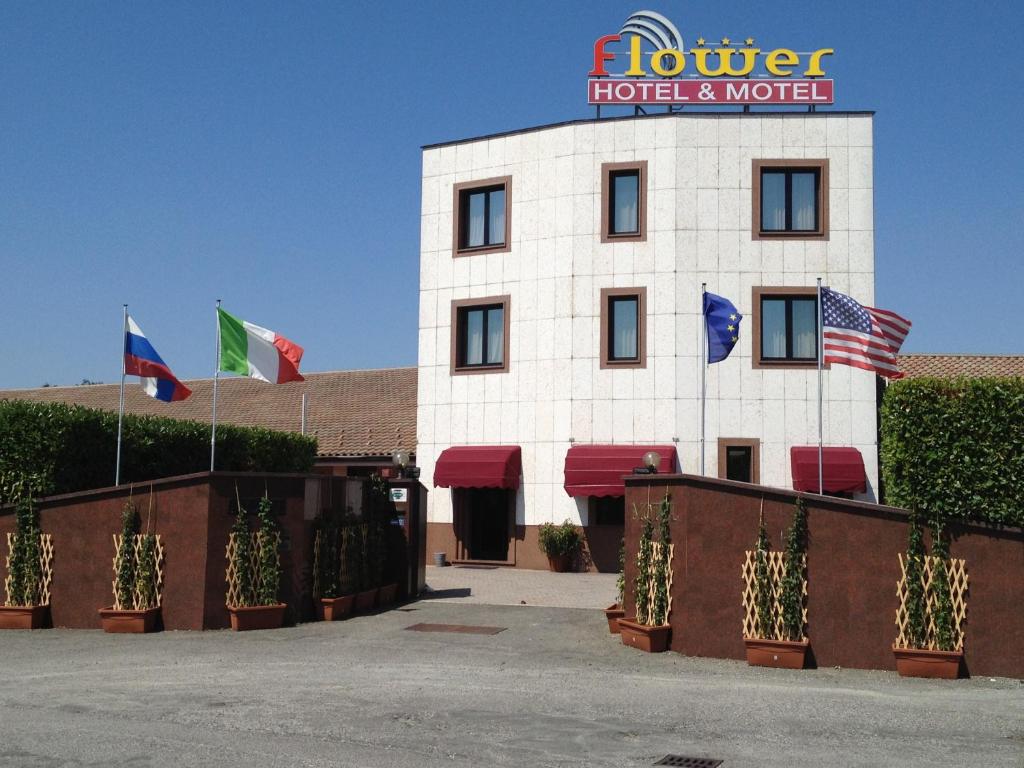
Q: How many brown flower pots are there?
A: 11